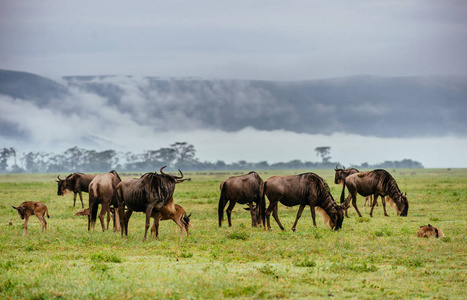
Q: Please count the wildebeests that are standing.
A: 9